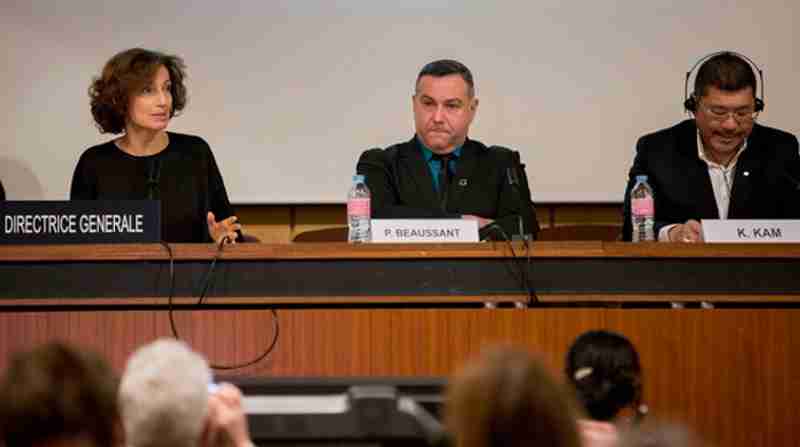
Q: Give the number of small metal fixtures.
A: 4